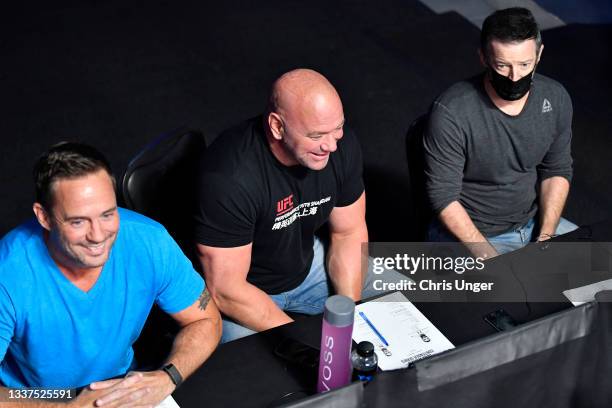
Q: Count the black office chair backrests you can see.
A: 2